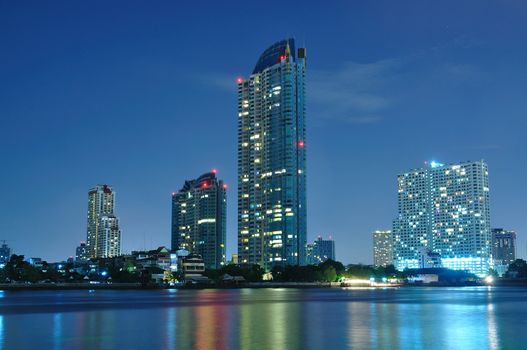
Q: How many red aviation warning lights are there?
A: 7